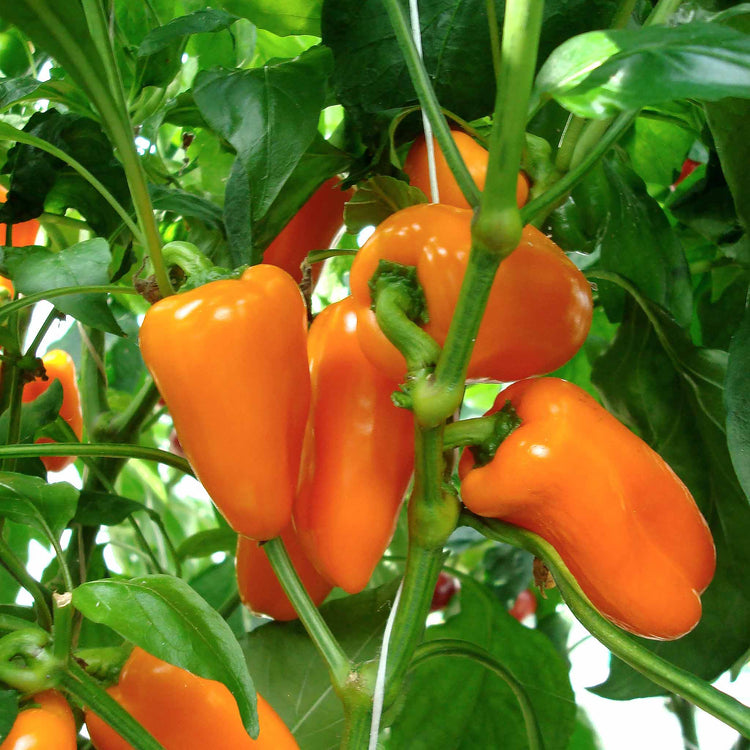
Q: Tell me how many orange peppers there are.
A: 12